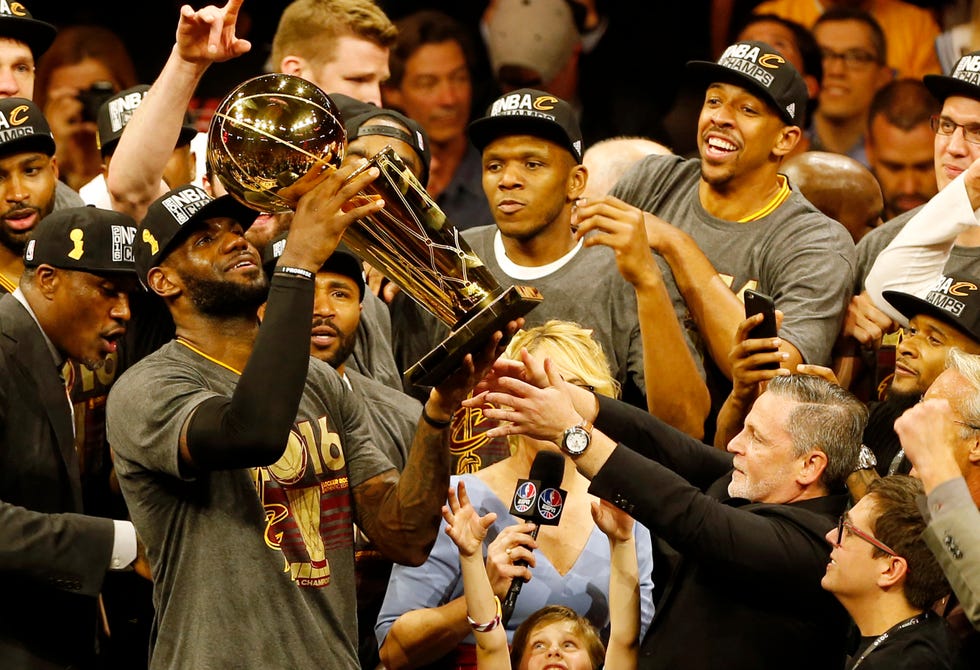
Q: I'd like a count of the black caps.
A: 11